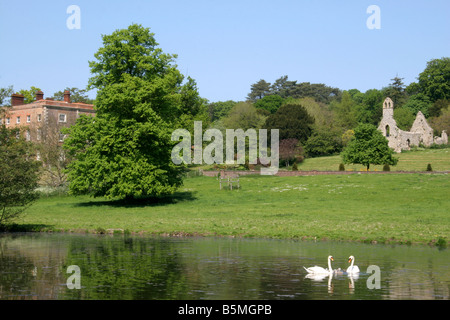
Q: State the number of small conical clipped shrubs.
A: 4